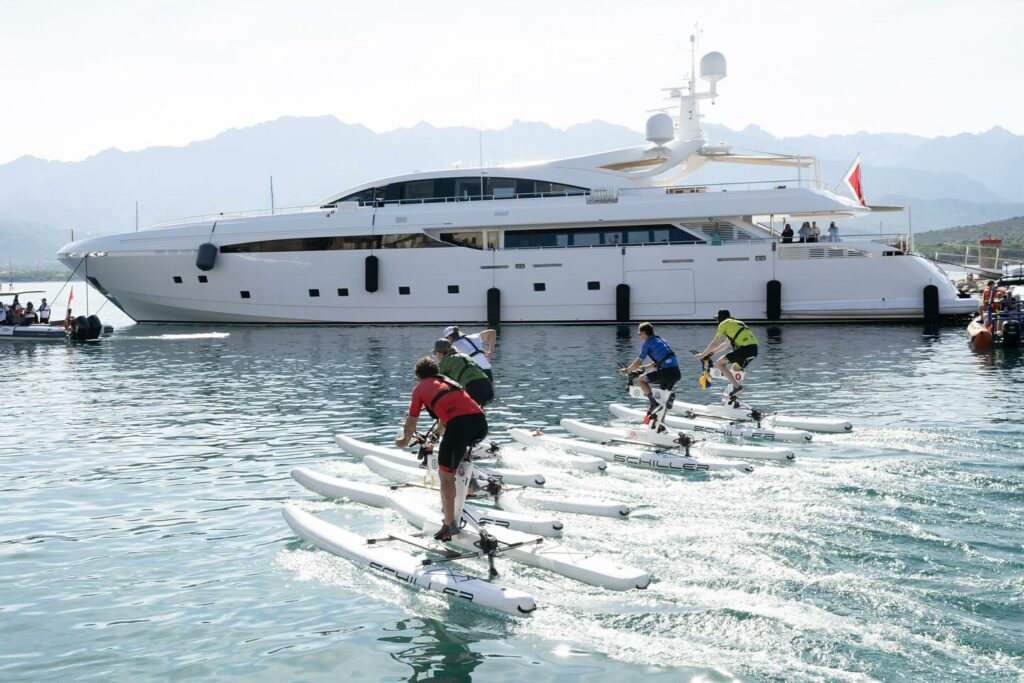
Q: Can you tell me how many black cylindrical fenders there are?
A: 6